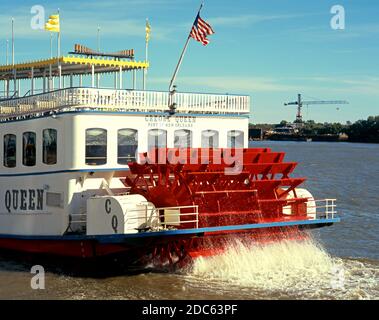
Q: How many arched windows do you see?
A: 9